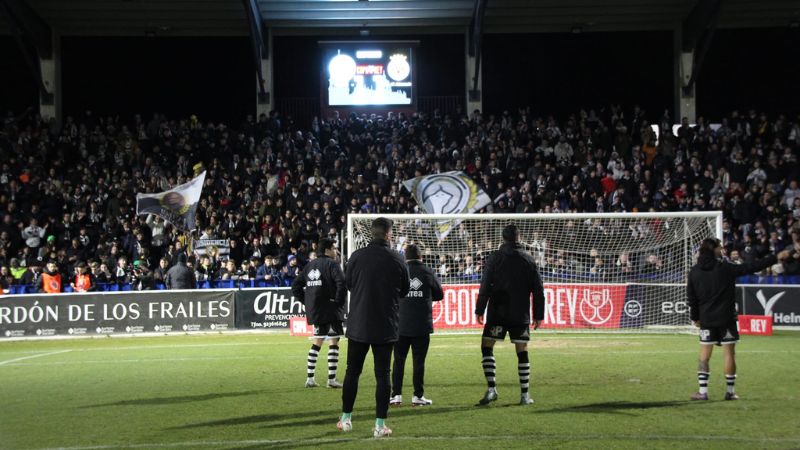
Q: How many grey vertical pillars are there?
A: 4